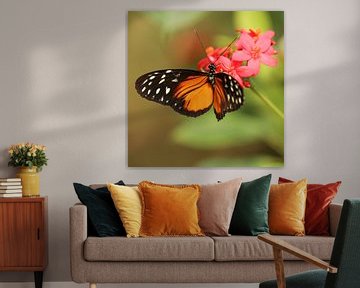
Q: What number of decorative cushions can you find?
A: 7